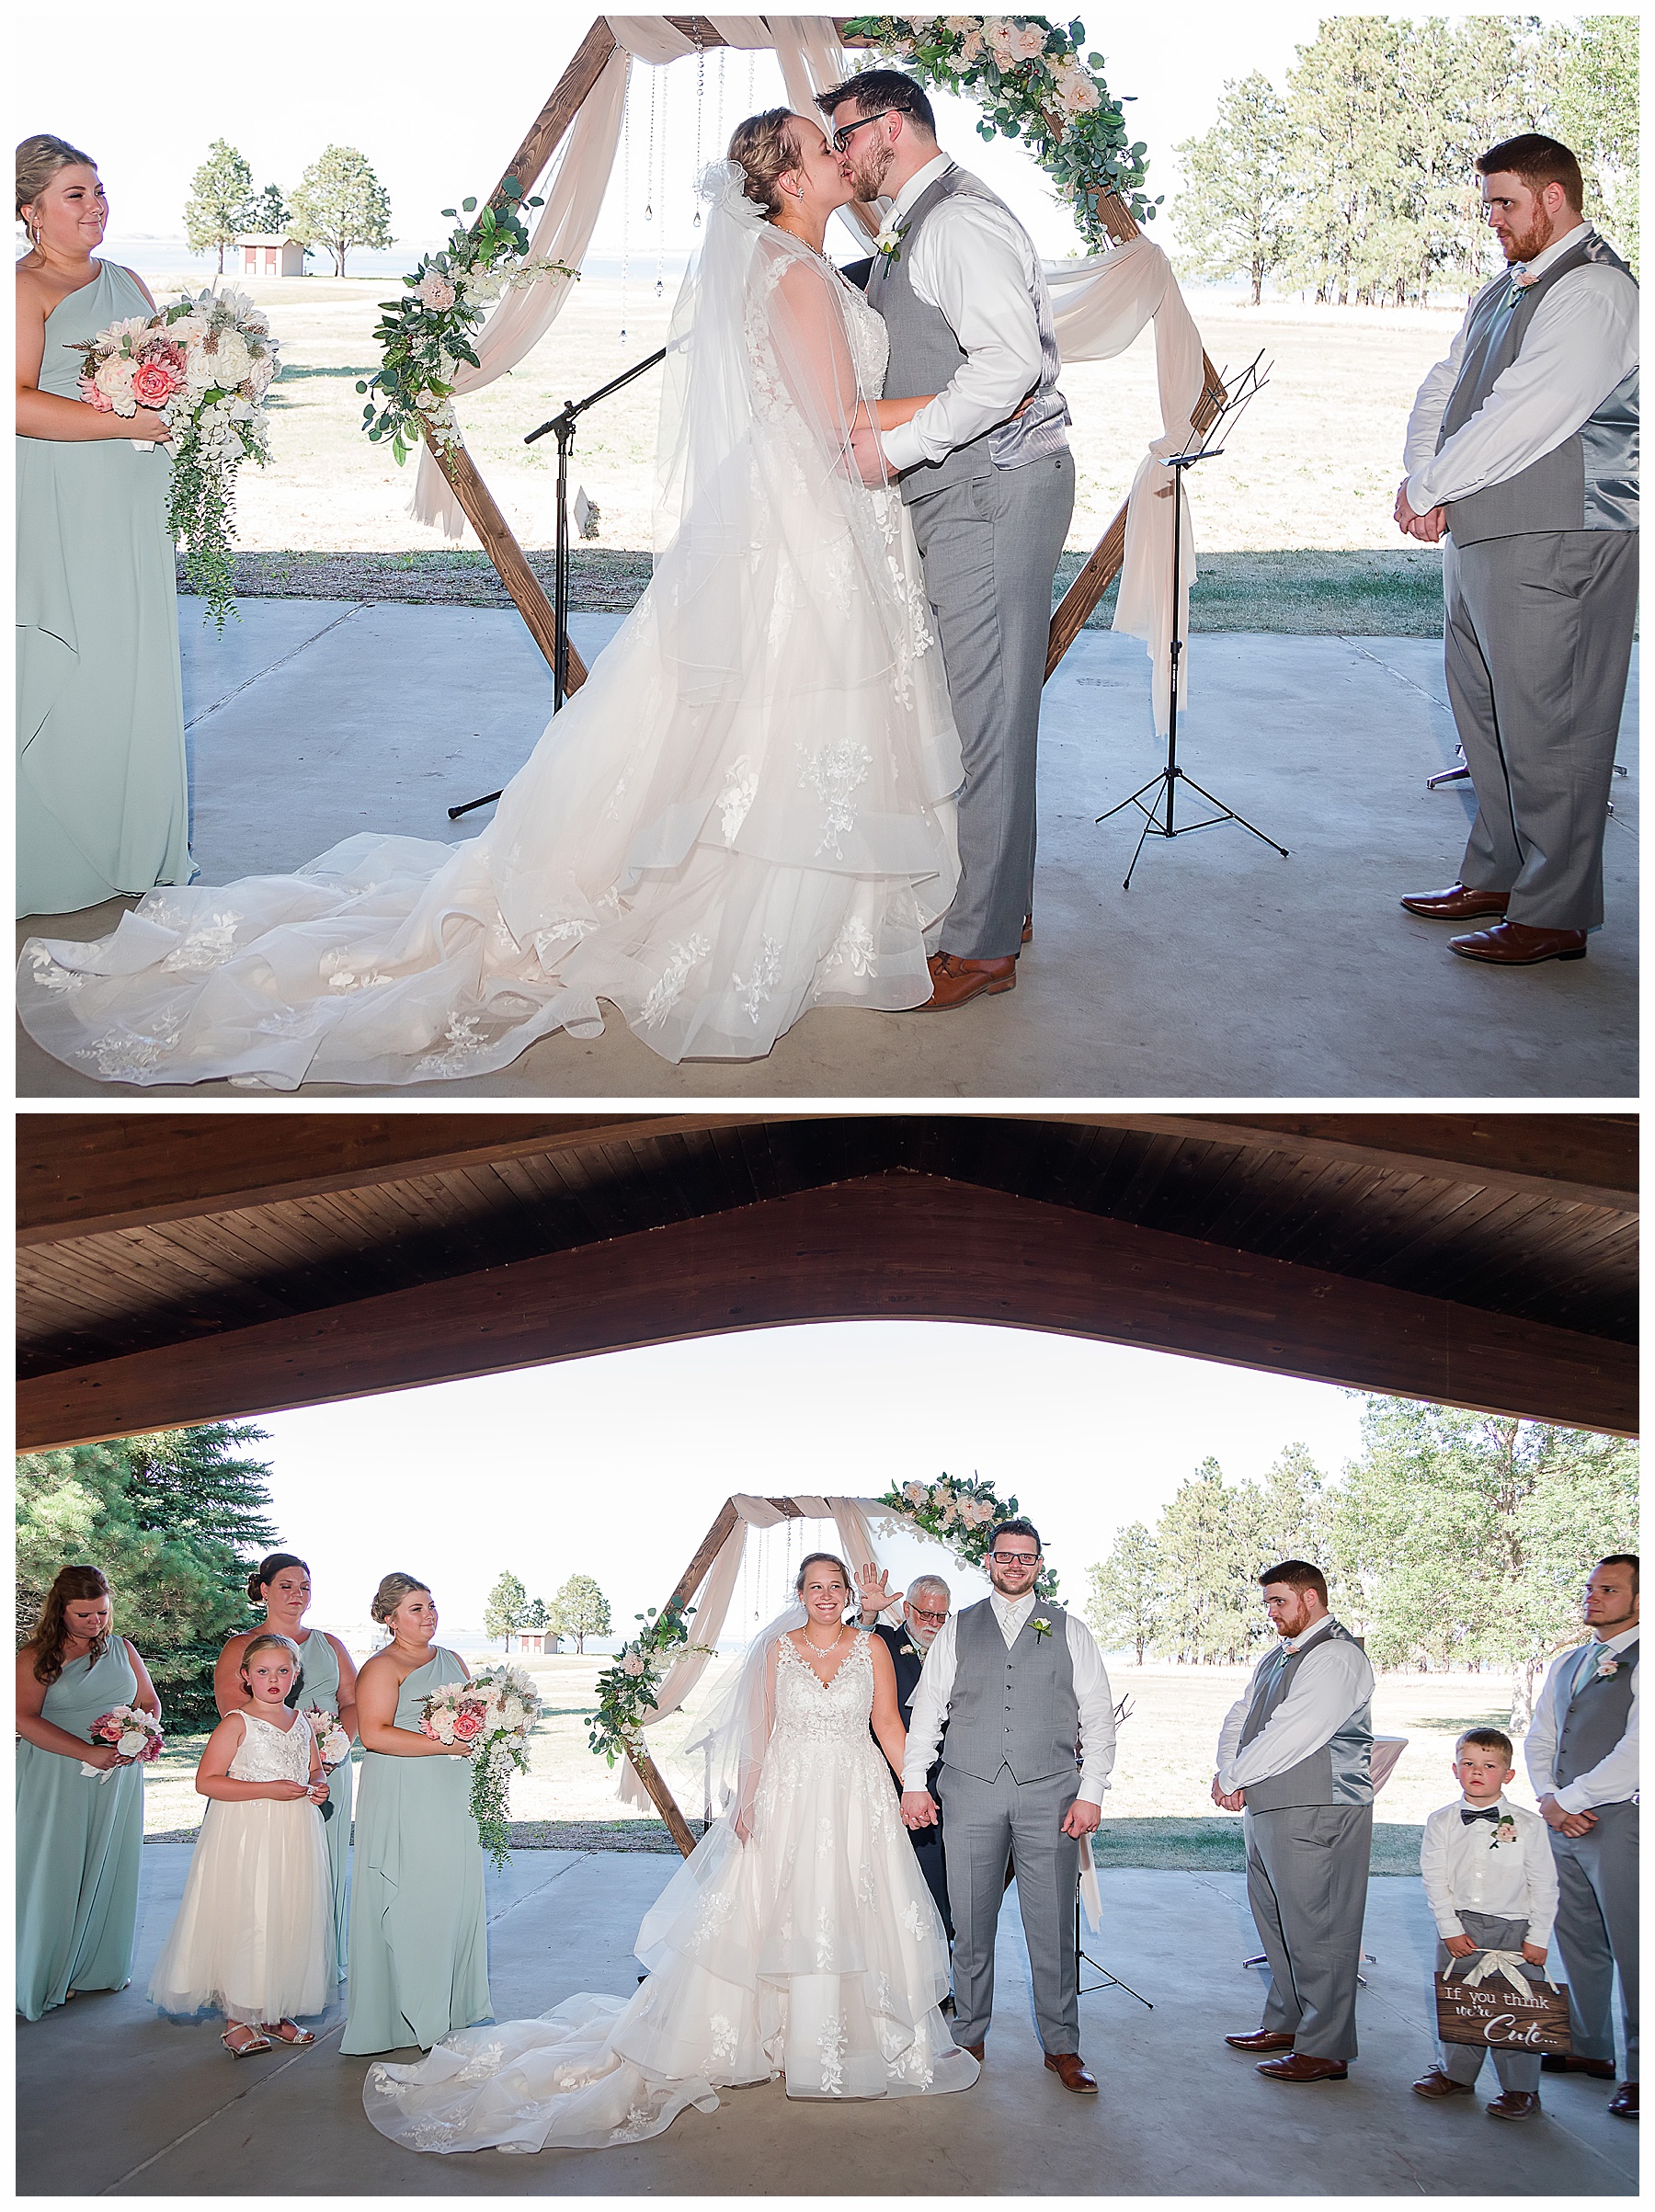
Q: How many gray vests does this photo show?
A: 5